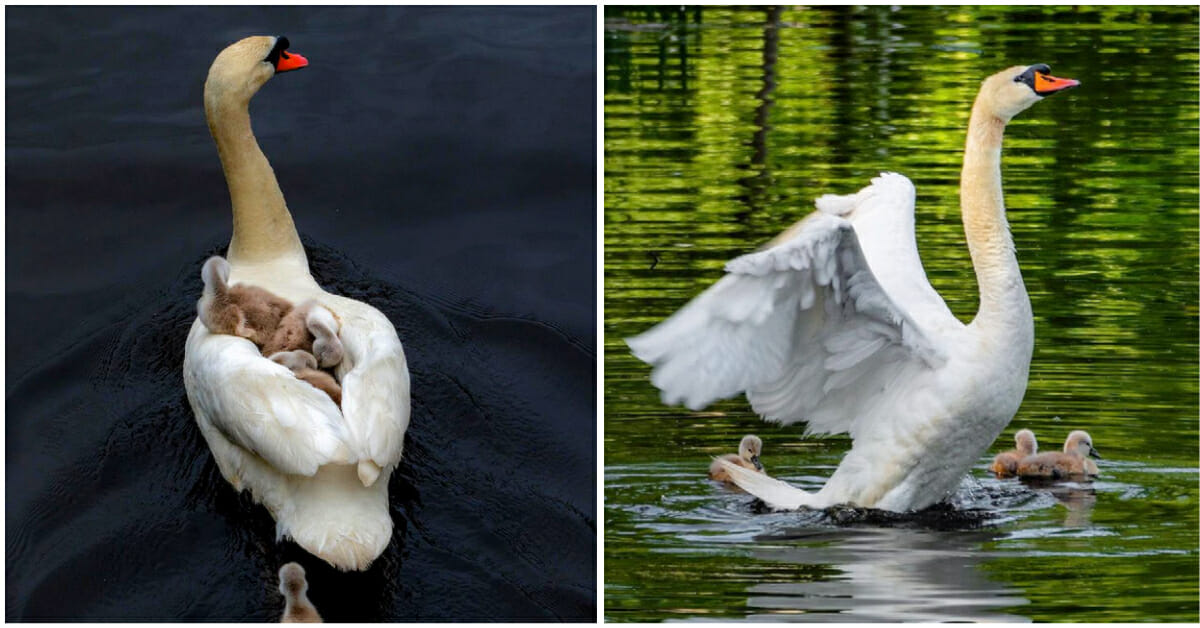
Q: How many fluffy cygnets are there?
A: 7